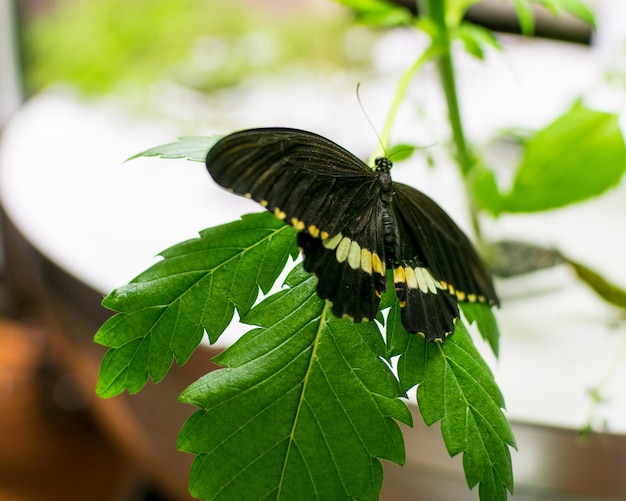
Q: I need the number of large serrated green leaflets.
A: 3